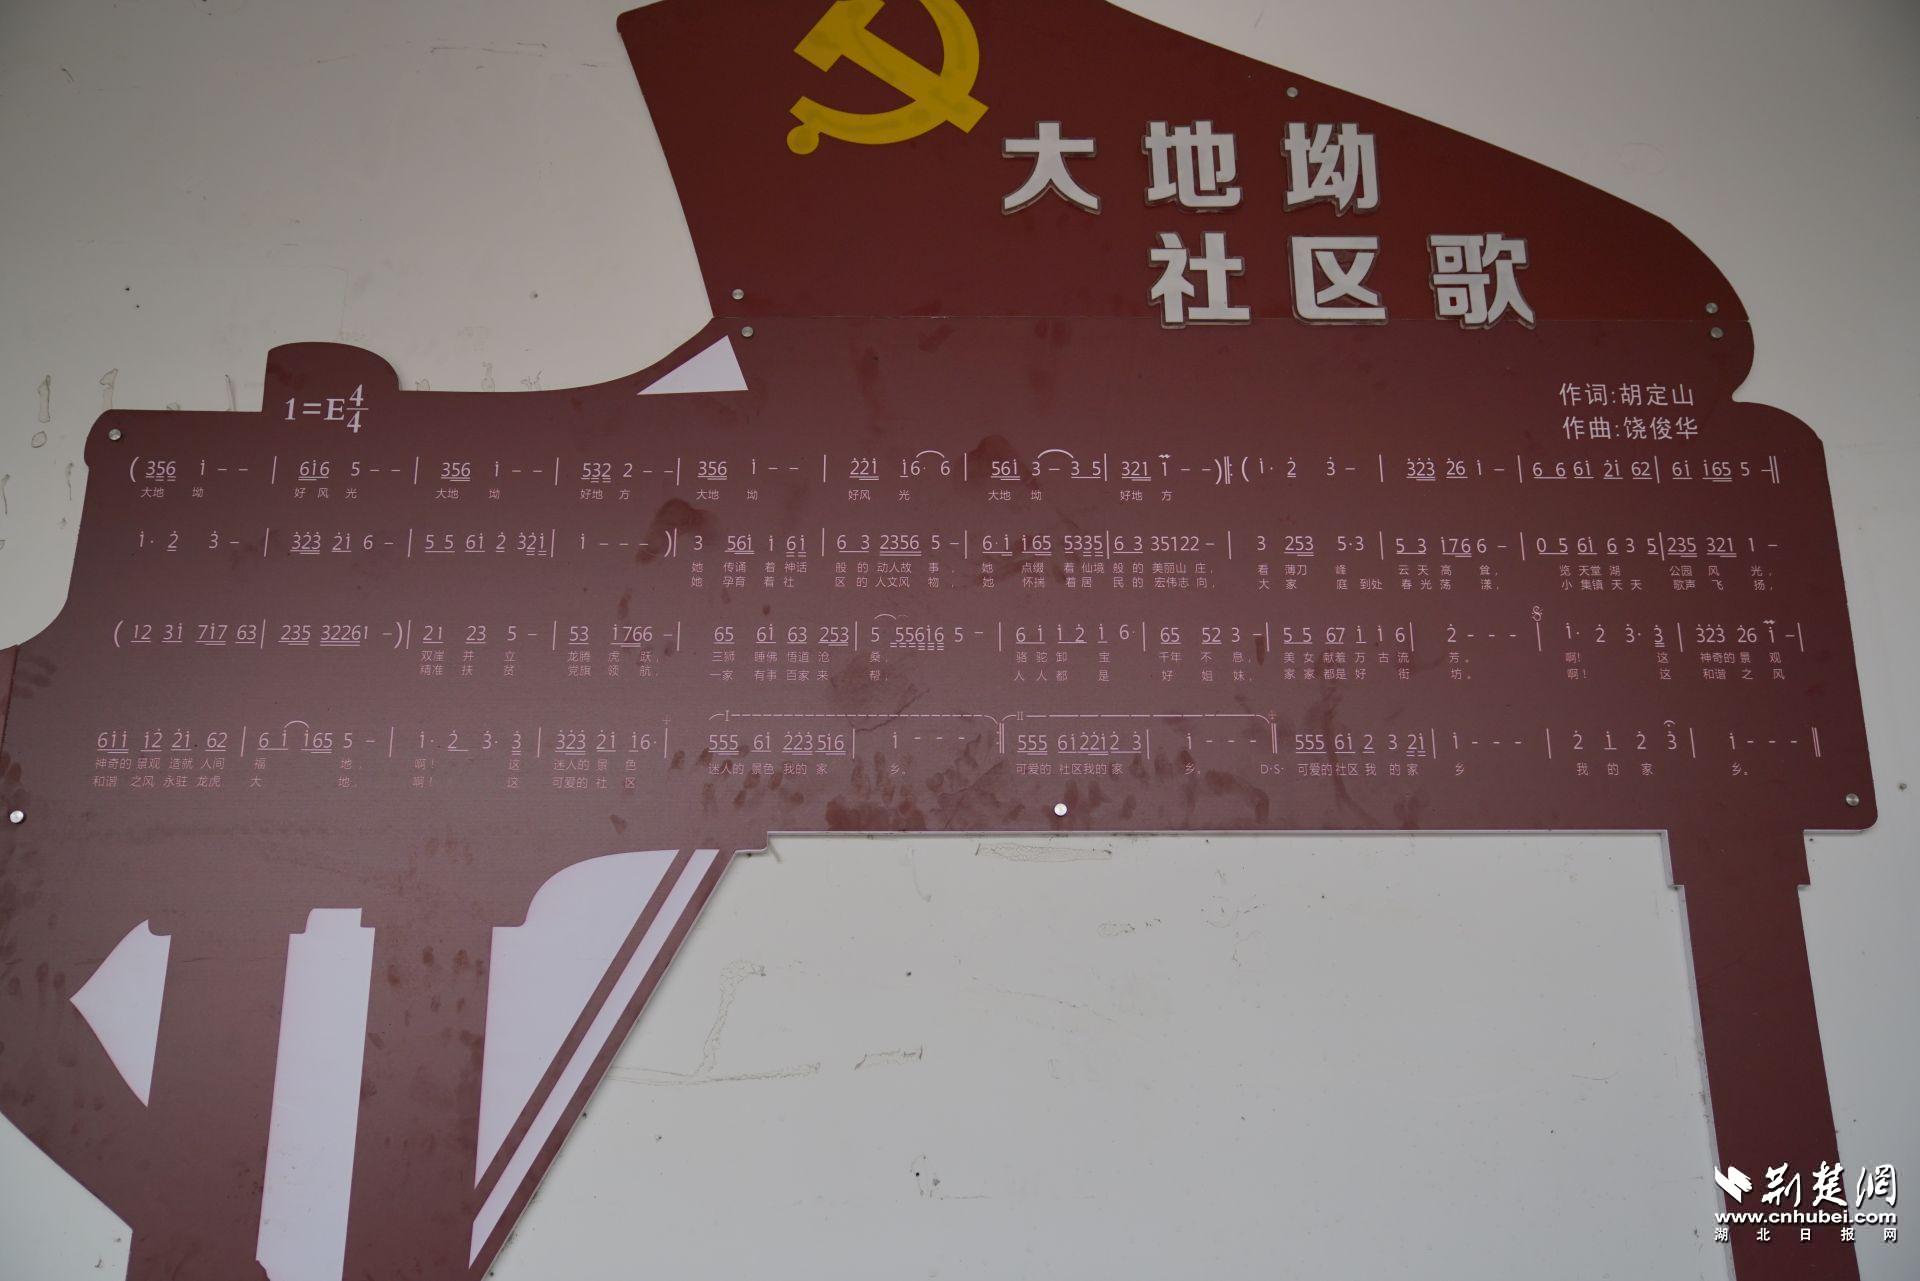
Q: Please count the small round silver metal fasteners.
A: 9